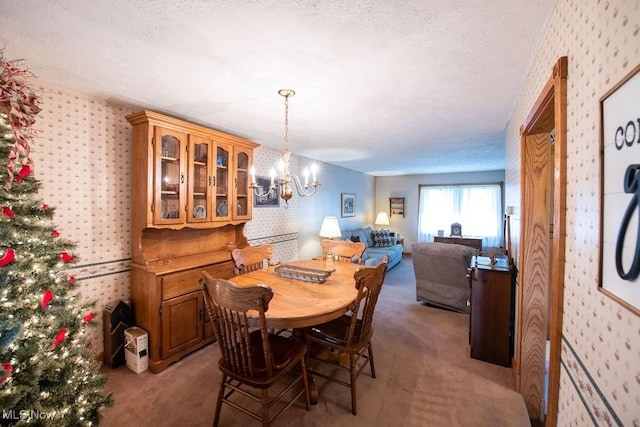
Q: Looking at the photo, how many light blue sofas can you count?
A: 1